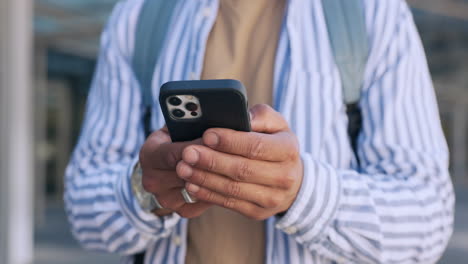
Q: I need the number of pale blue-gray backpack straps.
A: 2